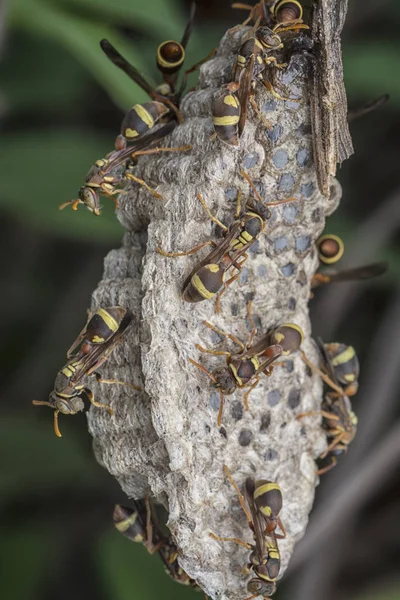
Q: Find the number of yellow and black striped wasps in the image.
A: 11